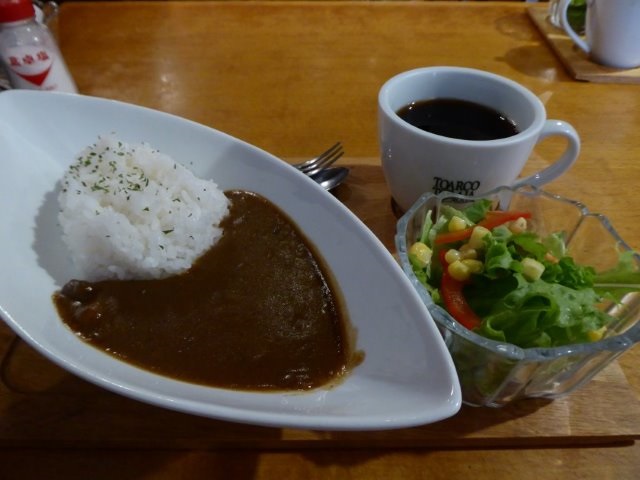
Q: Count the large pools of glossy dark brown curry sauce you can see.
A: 1